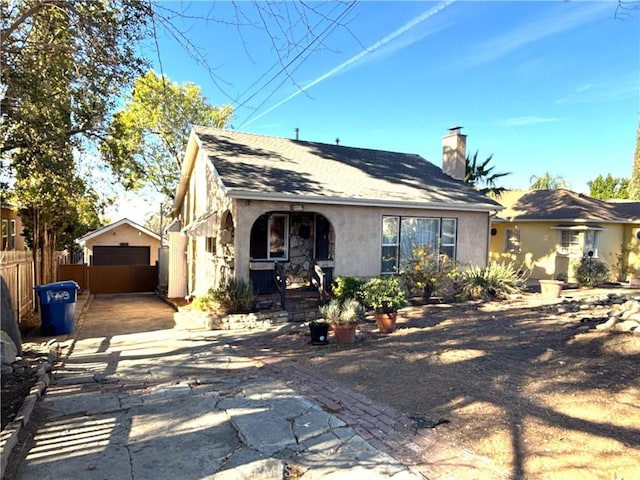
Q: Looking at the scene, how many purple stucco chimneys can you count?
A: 0